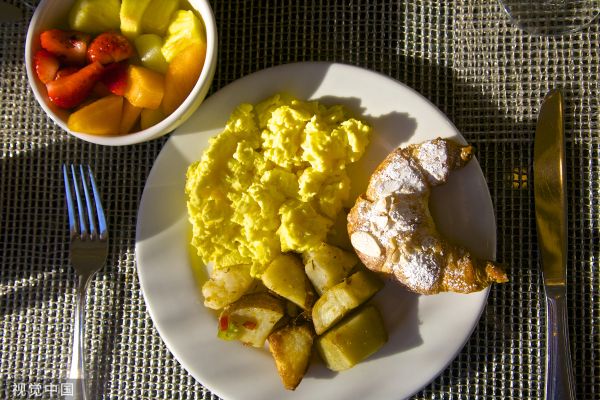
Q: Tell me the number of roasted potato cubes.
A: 7